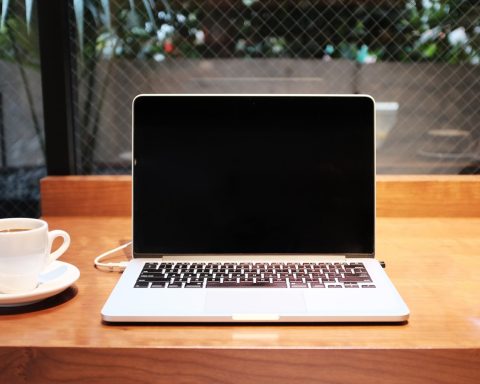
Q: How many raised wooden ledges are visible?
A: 1